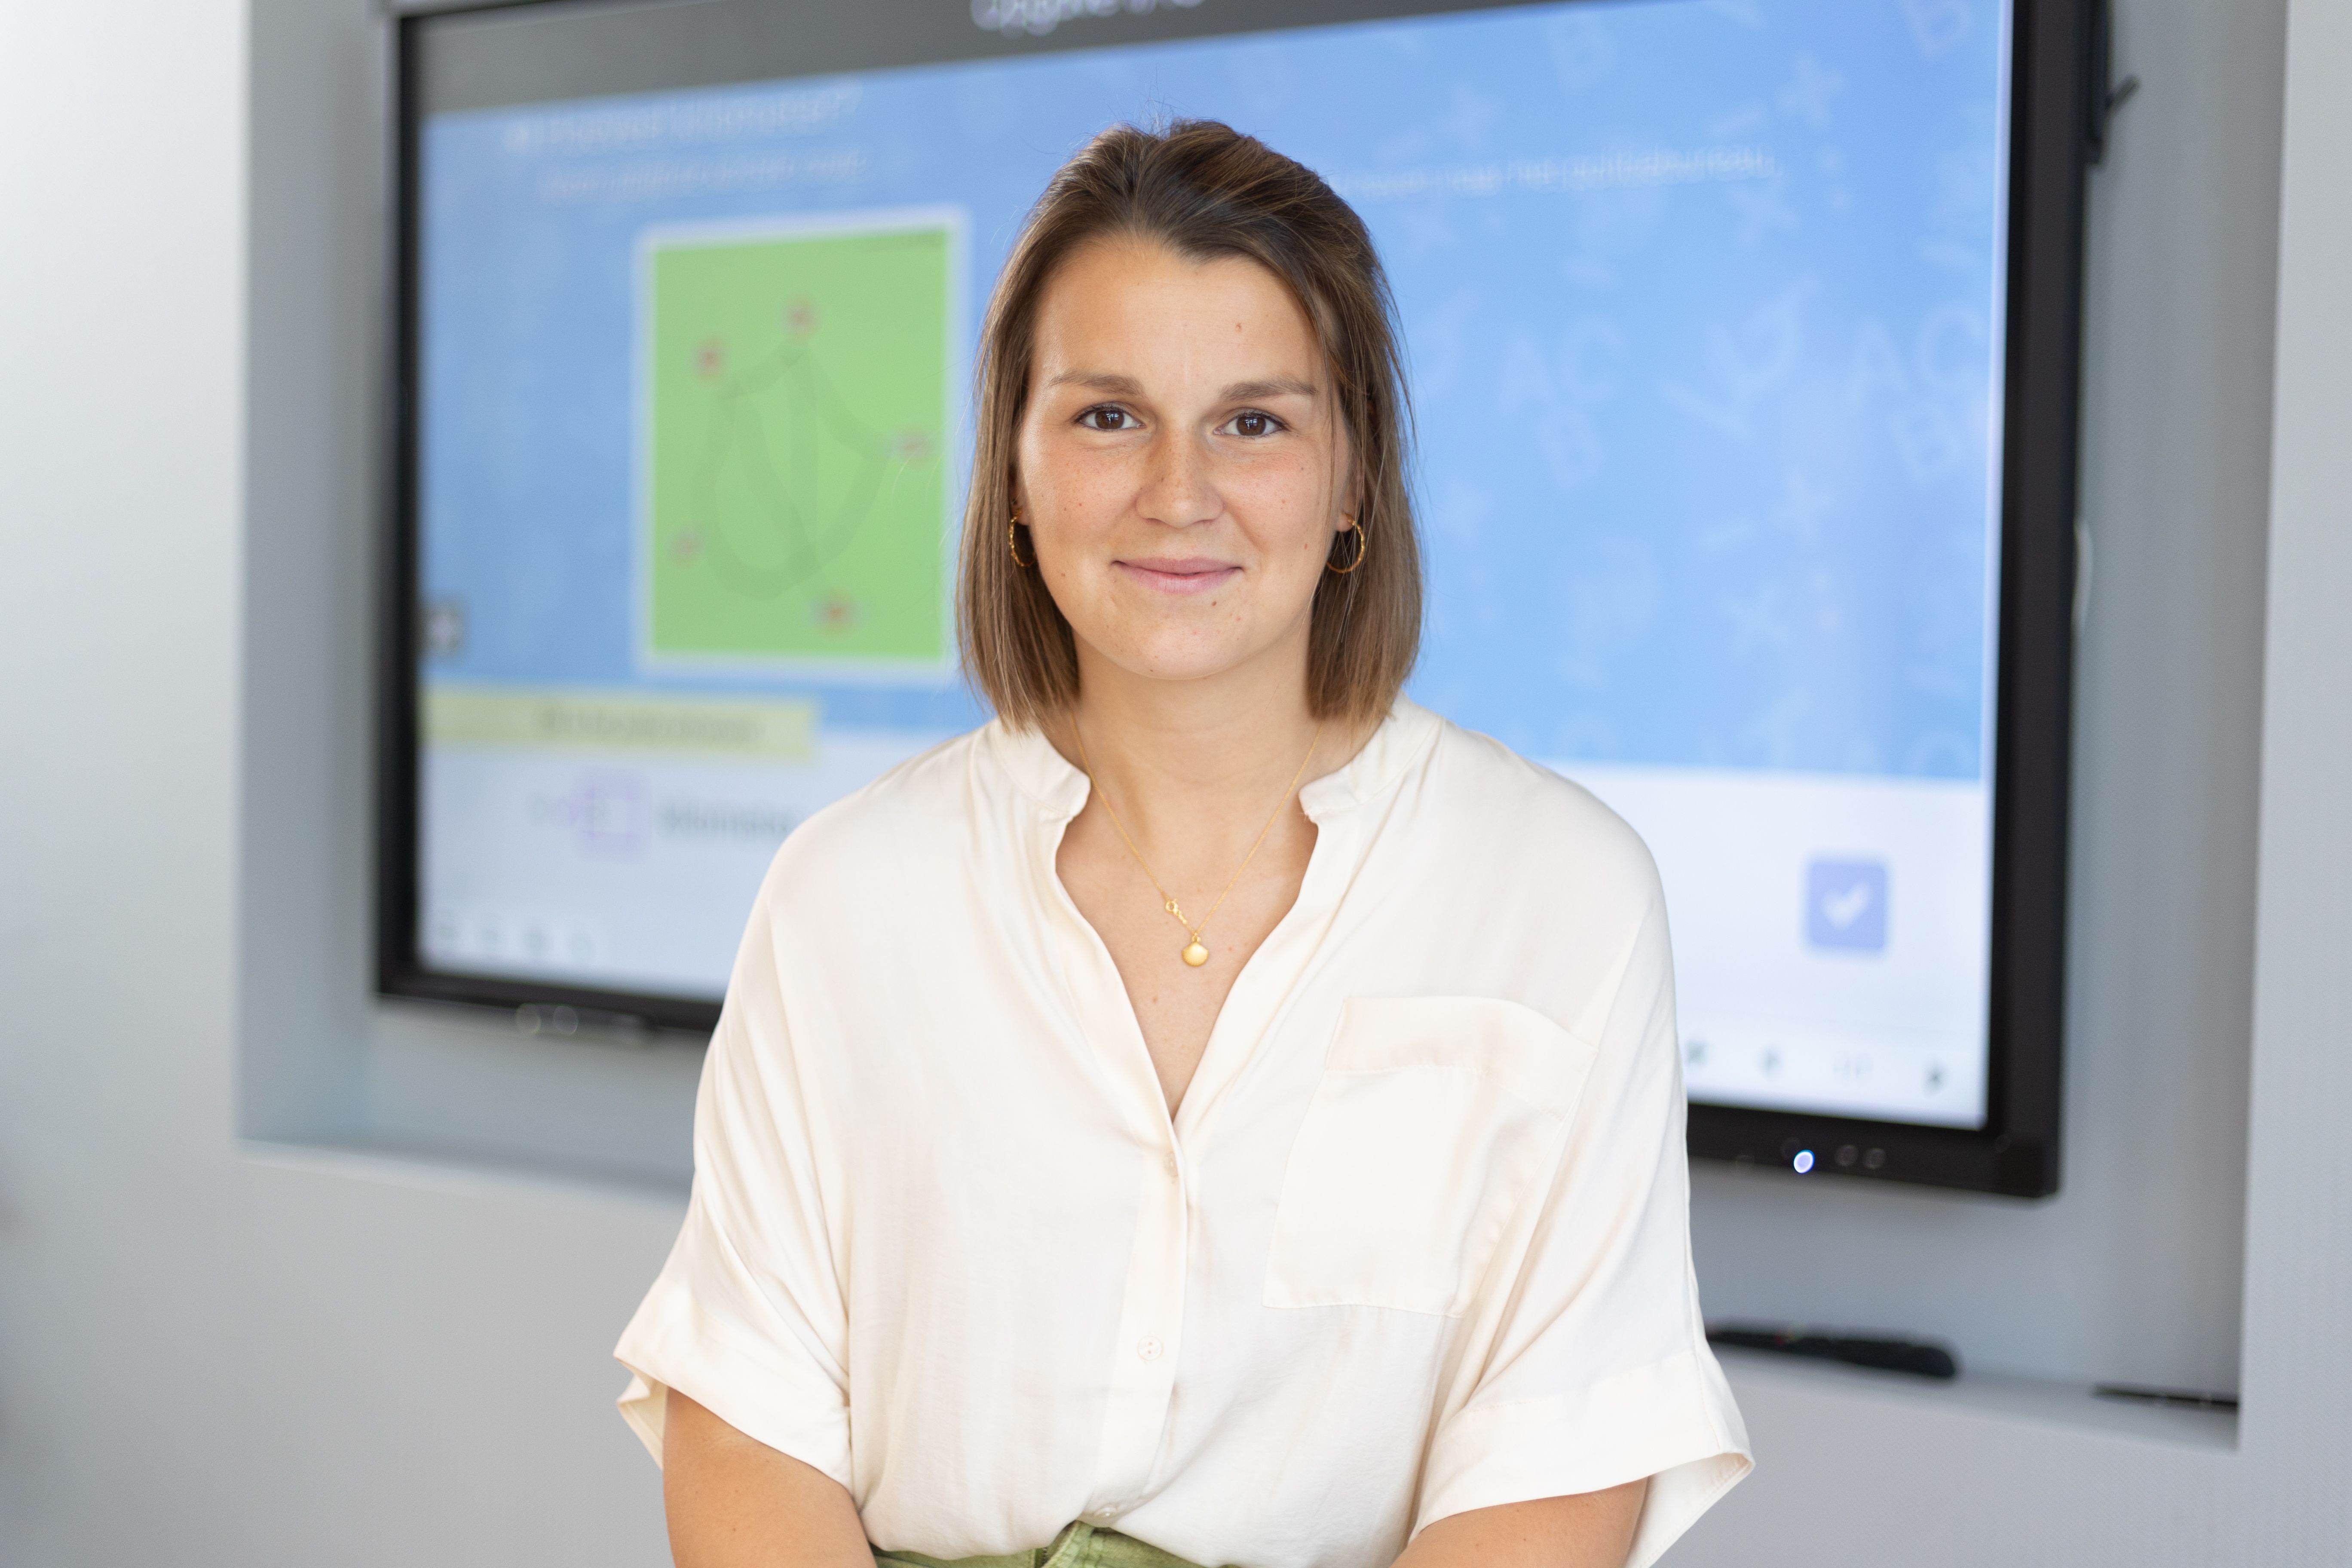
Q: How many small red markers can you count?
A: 5